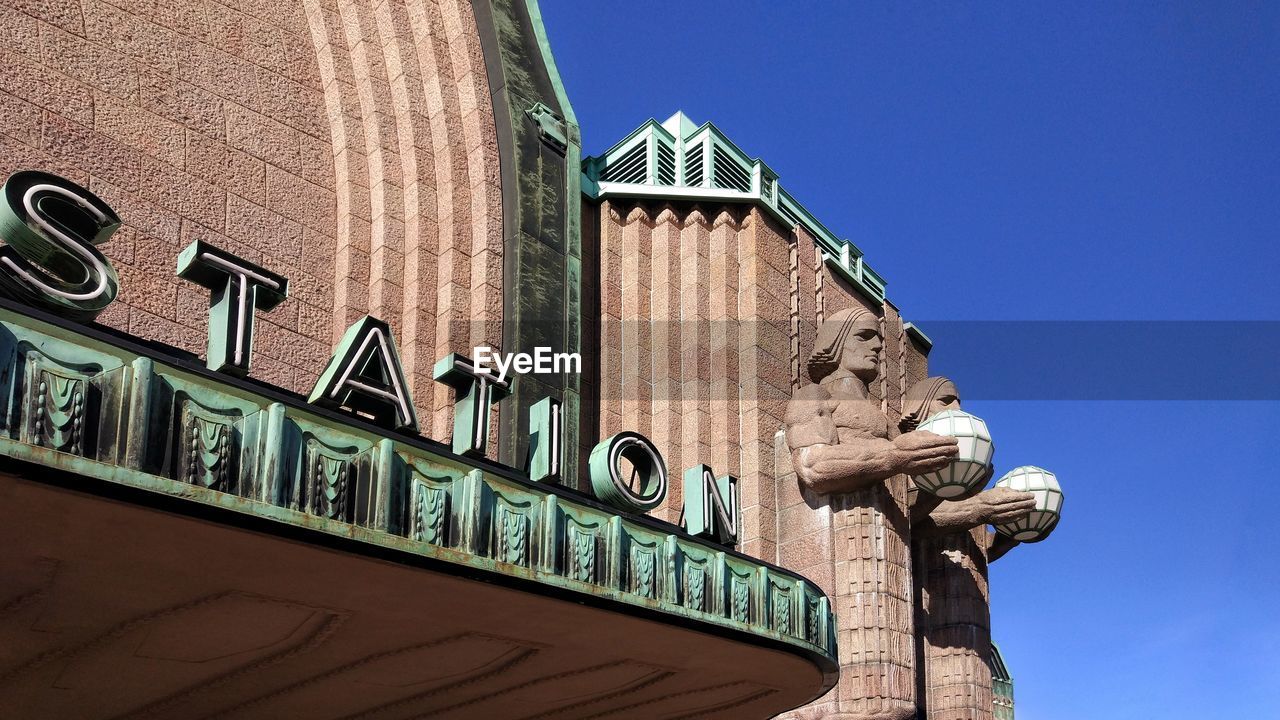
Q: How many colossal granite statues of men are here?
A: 2